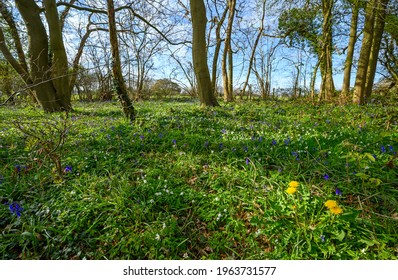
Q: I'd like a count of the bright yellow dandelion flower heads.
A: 4